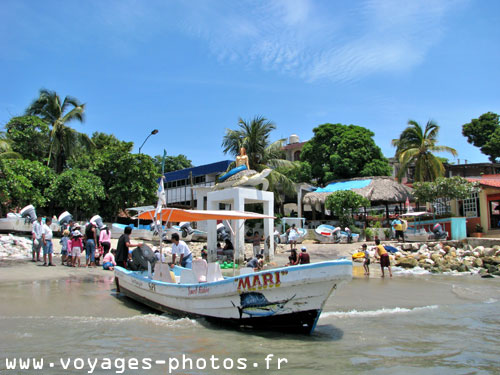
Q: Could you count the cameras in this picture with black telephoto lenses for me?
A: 0